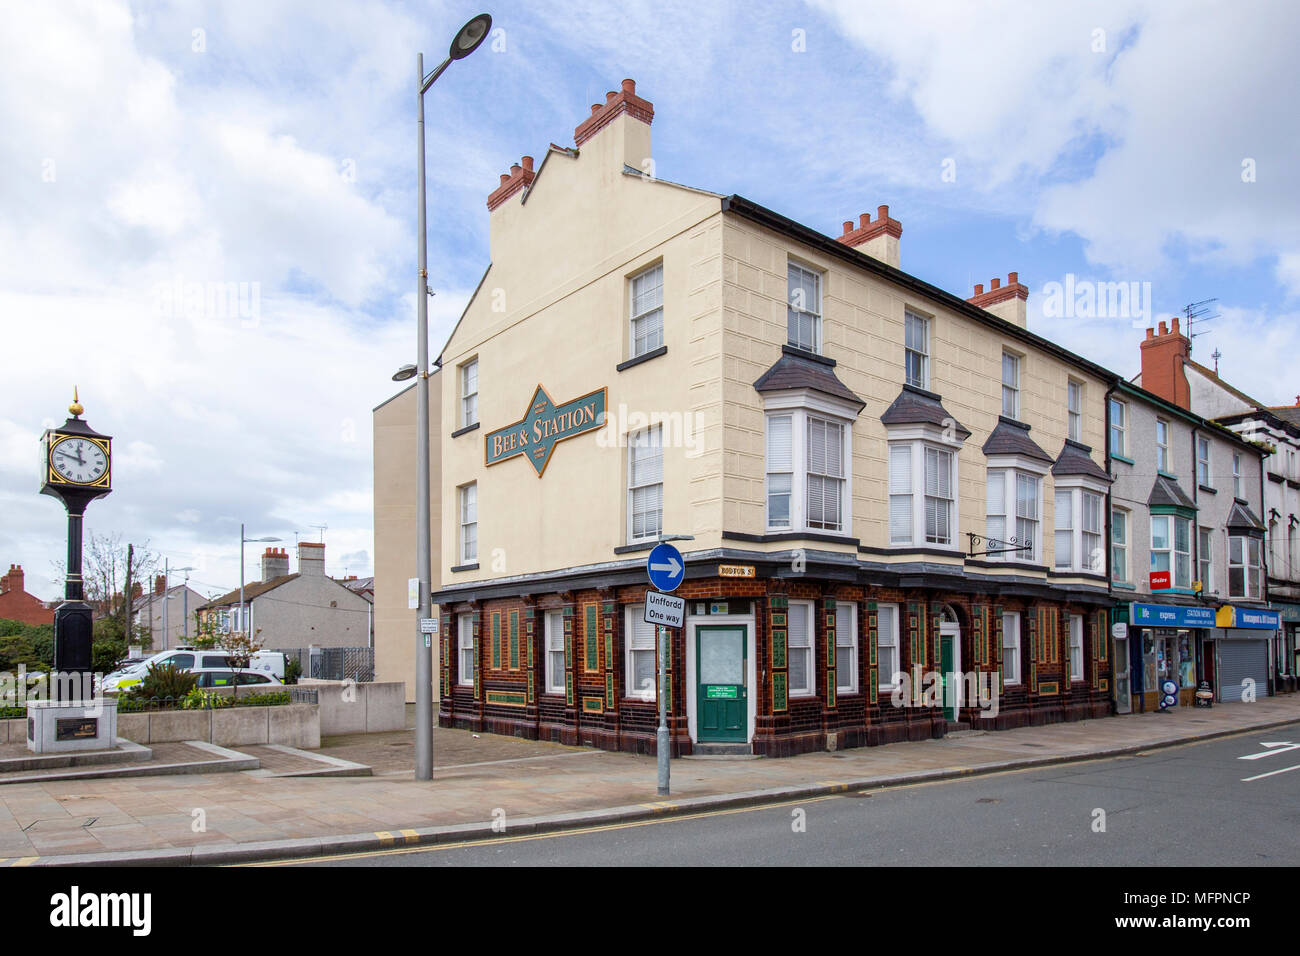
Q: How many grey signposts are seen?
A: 1